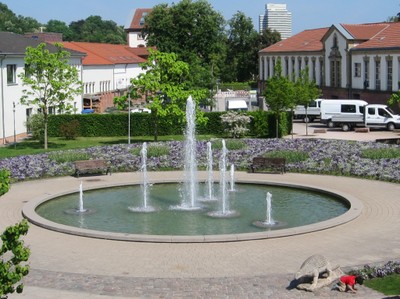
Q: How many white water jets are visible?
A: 7